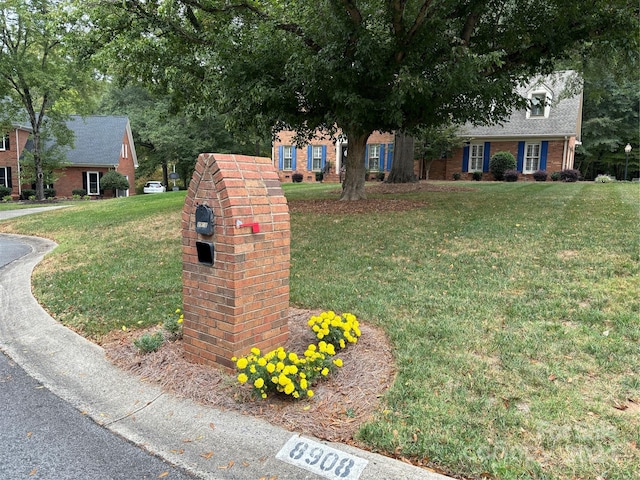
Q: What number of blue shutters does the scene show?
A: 11